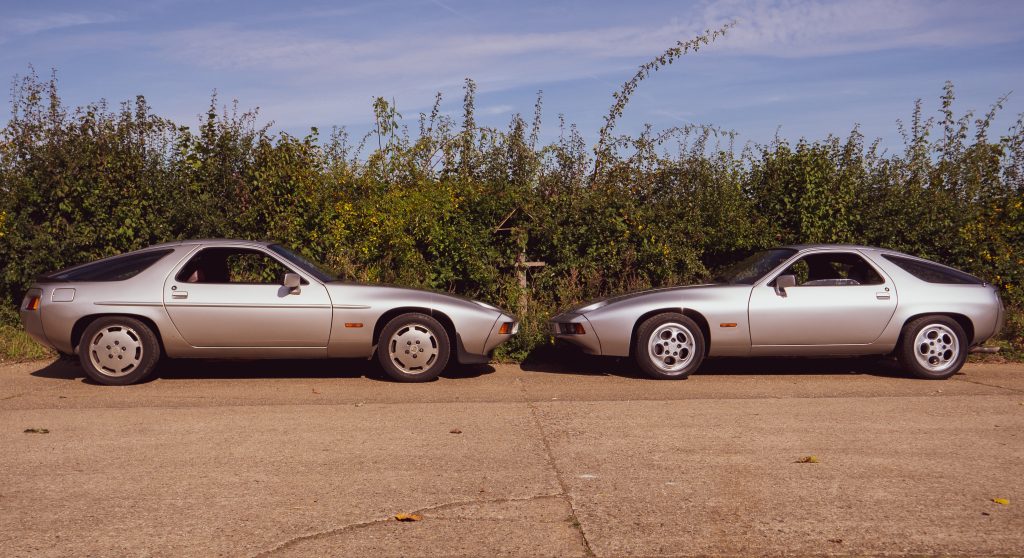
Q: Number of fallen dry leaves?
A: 5